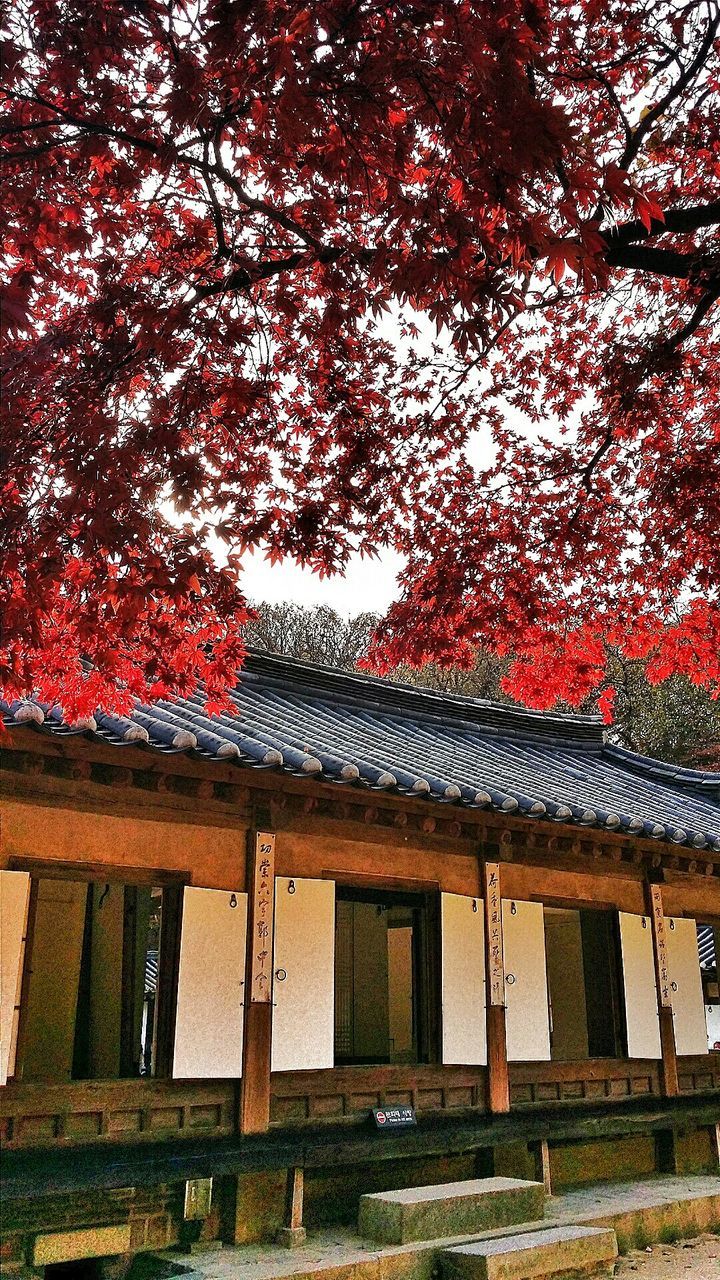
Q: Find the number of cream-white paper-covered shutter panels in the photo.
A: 7